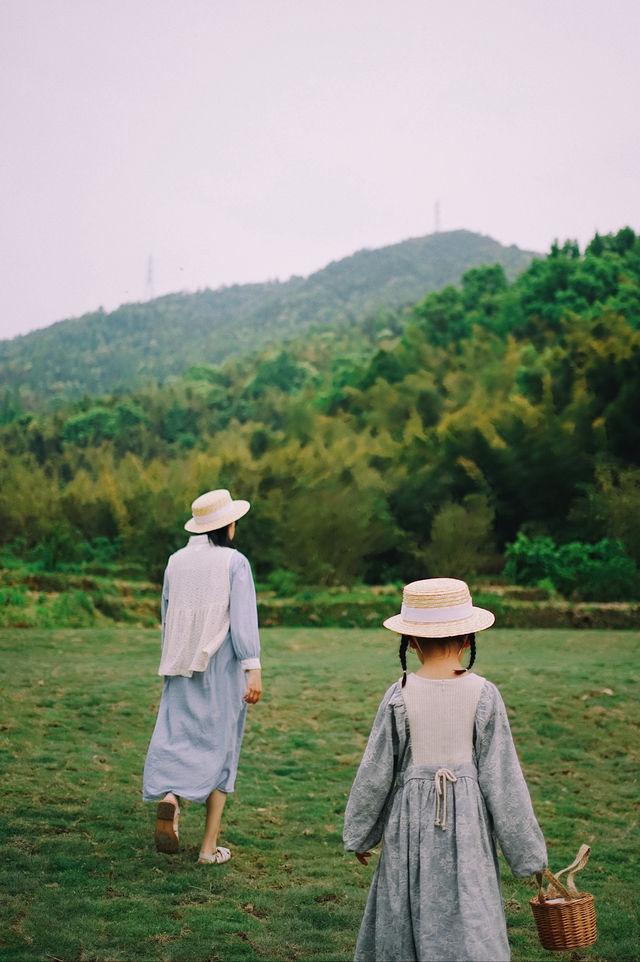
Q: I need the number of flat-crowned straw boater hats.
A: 2